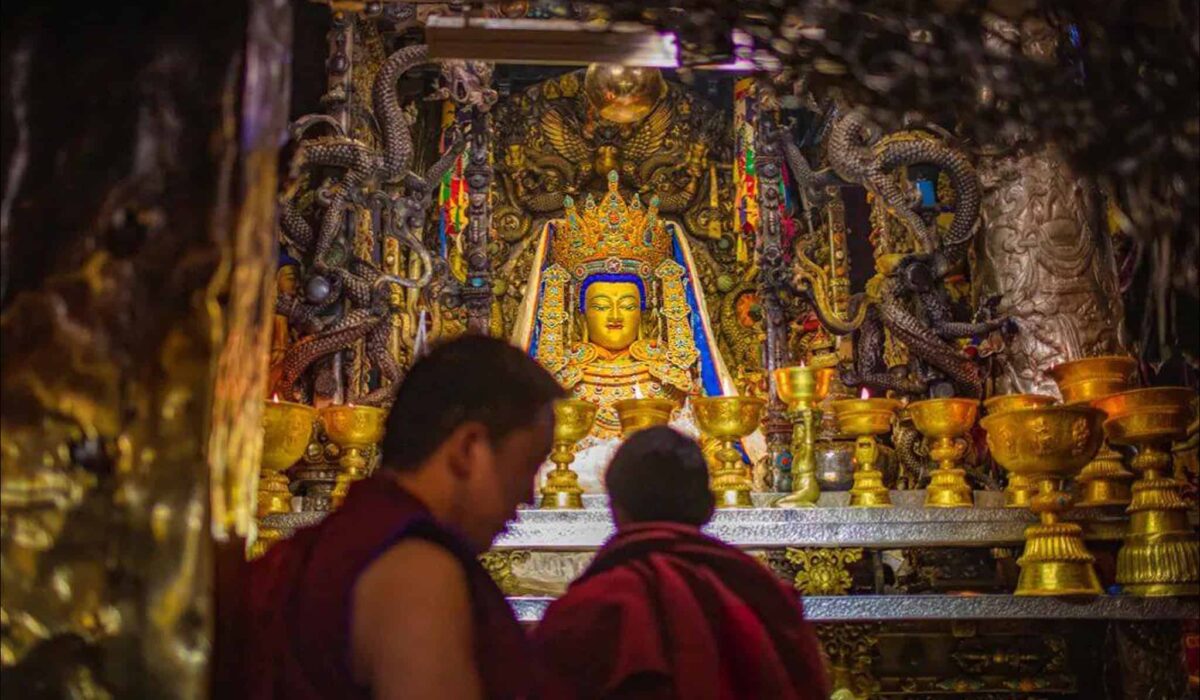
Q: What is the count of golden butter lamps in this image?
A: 12